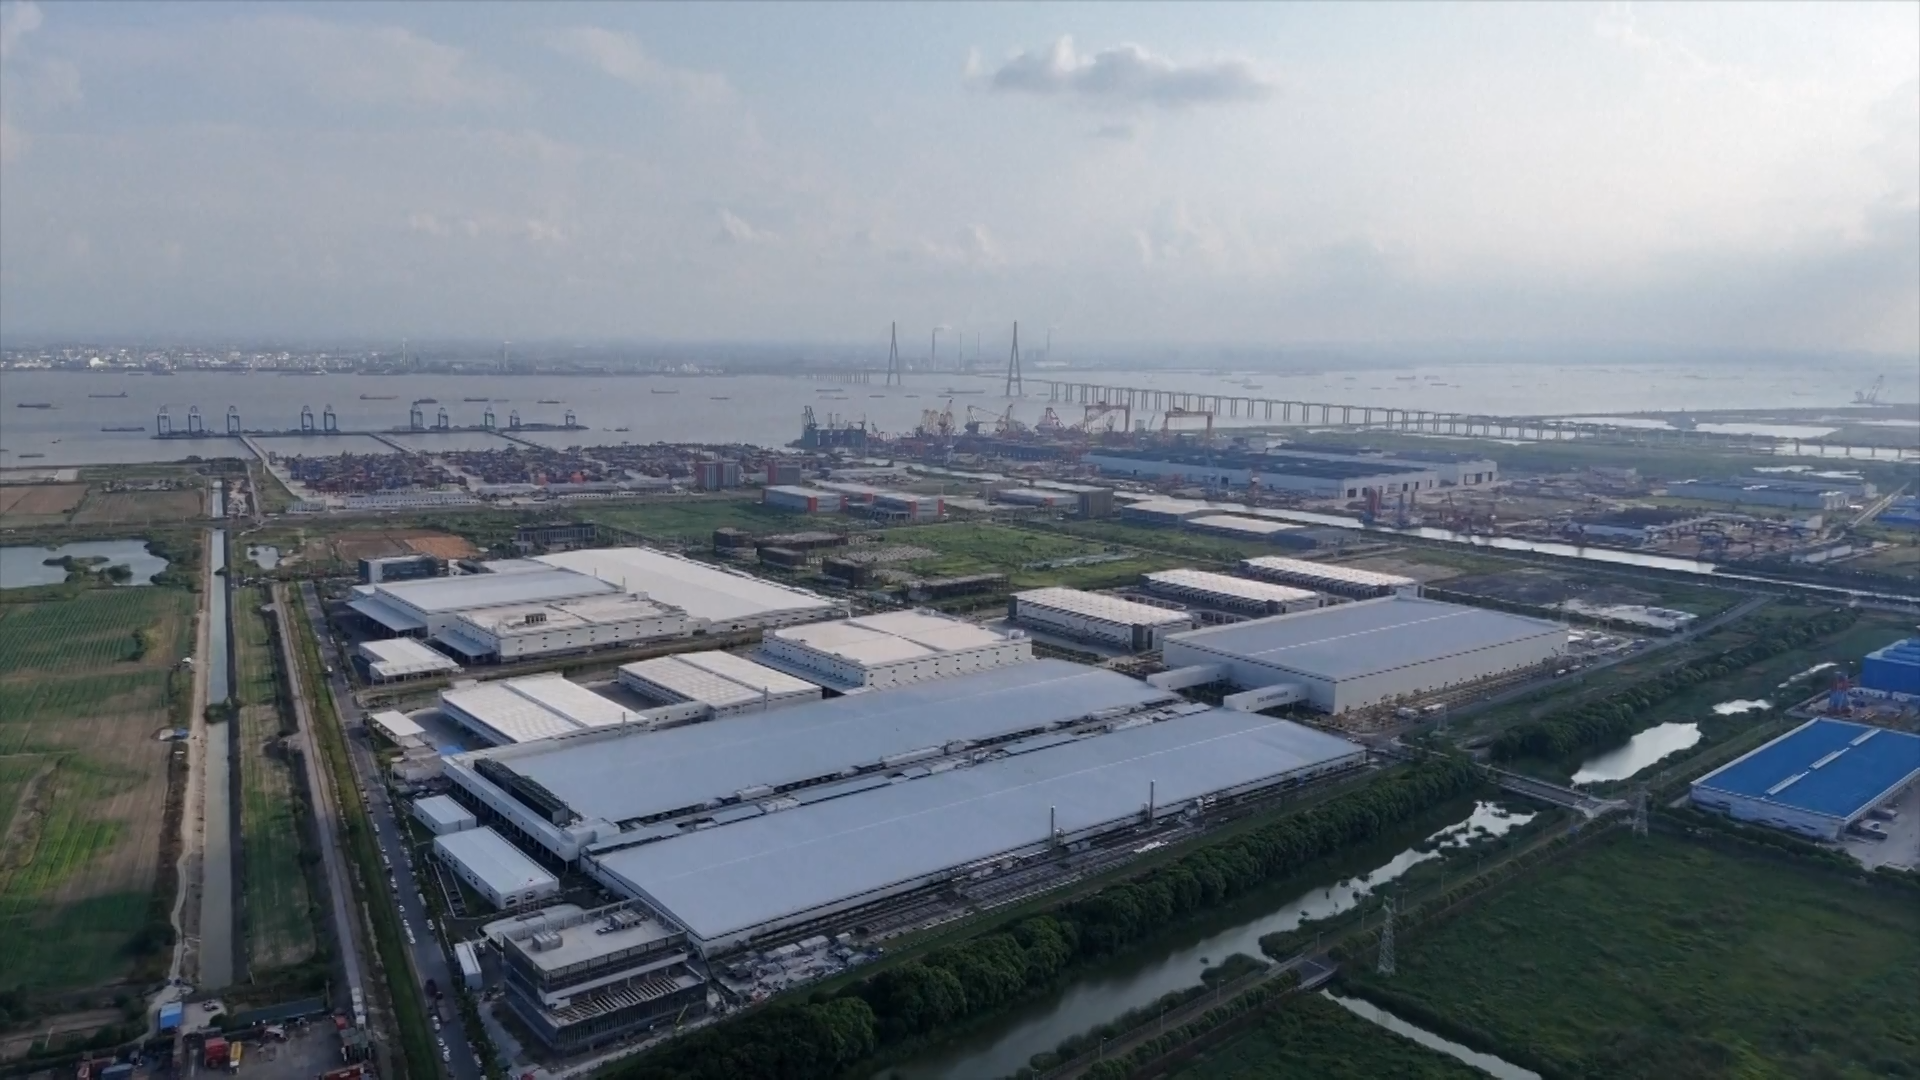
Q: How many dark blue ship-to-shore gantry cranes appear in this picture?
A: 10